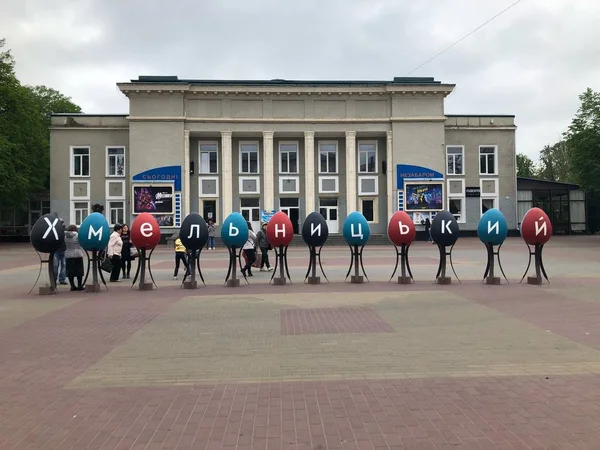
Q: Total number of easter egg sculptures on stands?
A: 12